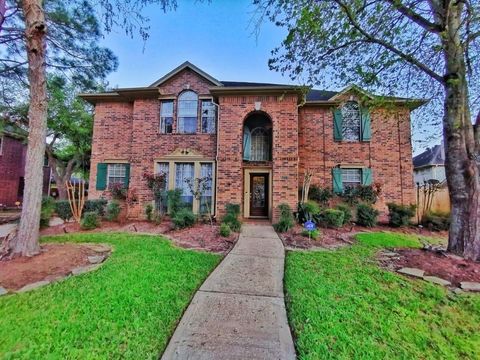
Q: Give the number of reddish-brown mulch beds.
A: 4